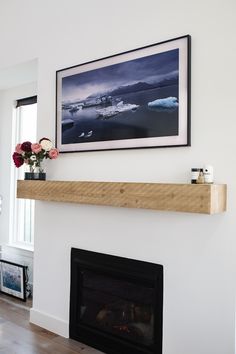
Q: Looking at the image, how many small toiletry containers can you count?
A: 3